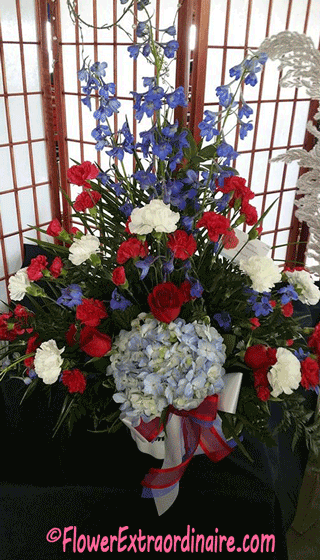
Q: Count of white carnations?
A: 7